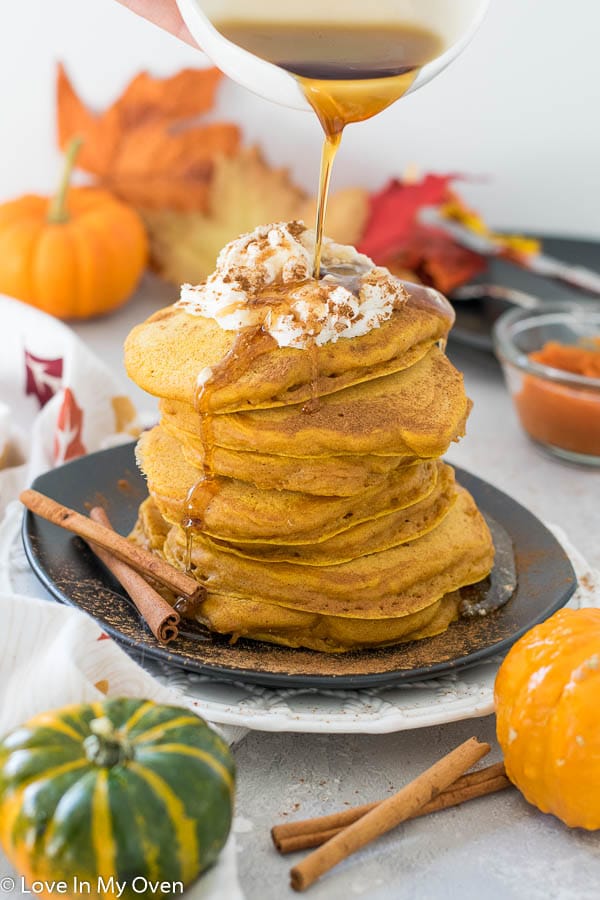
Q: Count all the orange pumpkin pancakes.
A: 7